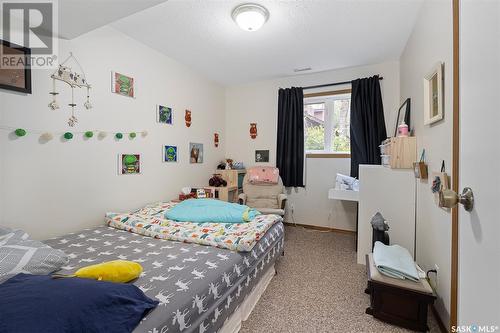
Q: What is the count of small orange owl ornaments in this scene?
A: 3